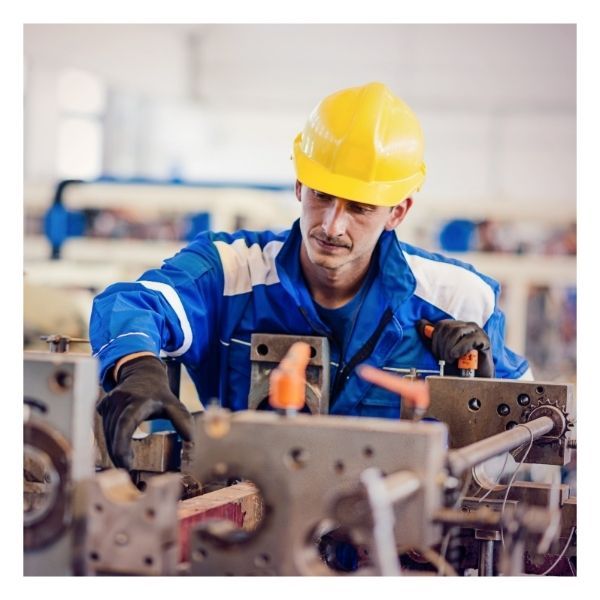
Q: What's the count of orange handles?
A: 3